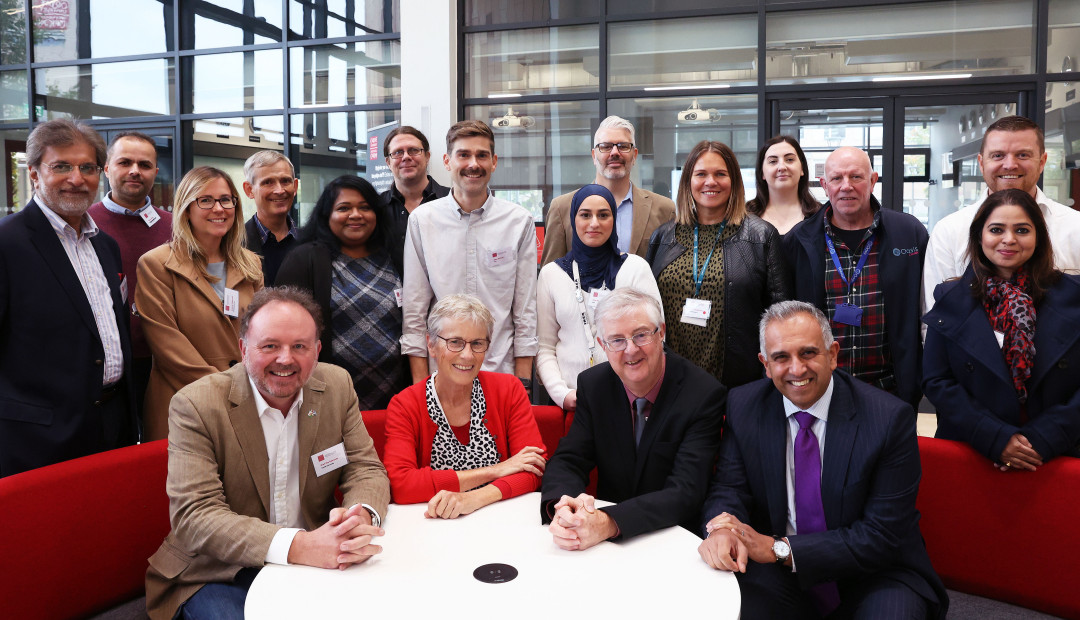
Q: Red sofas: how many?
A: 1